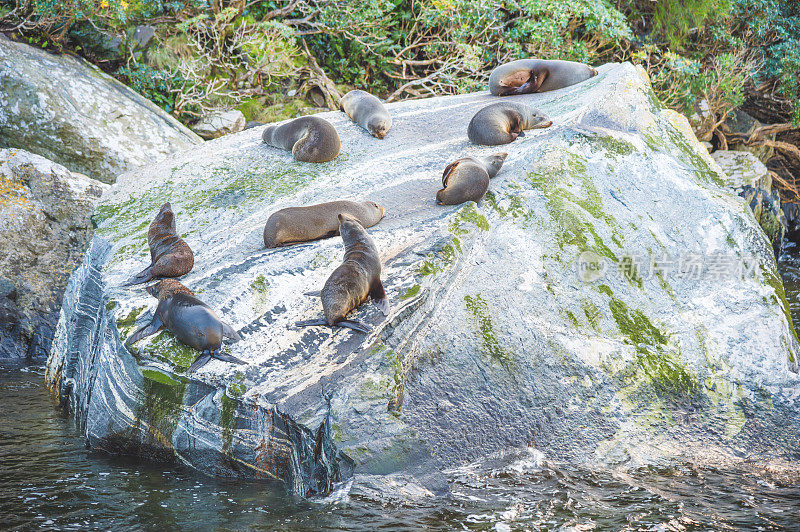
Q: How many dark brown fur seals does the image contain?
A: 9